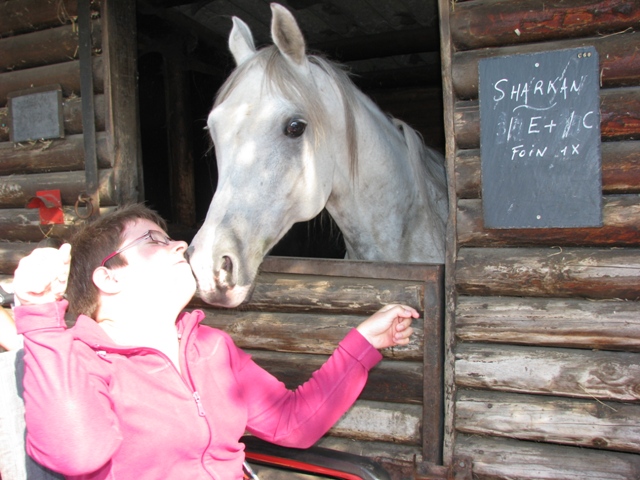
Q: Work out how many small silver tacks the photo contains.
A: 2